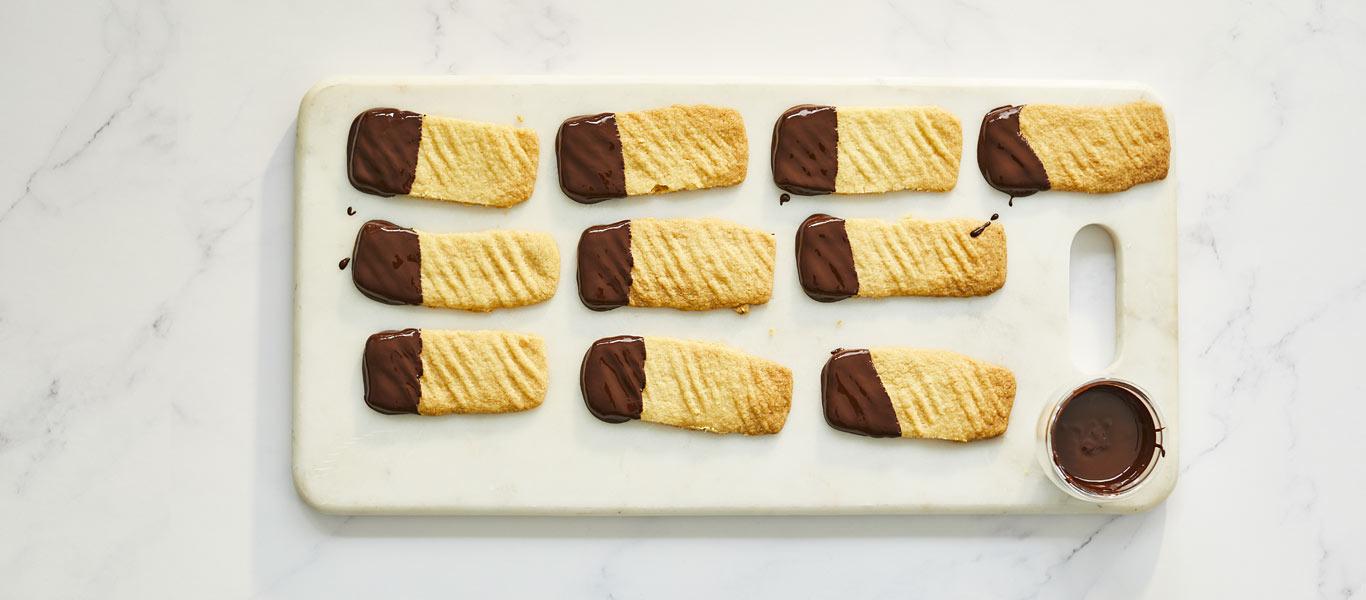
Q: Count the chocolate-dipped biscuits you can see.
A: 10